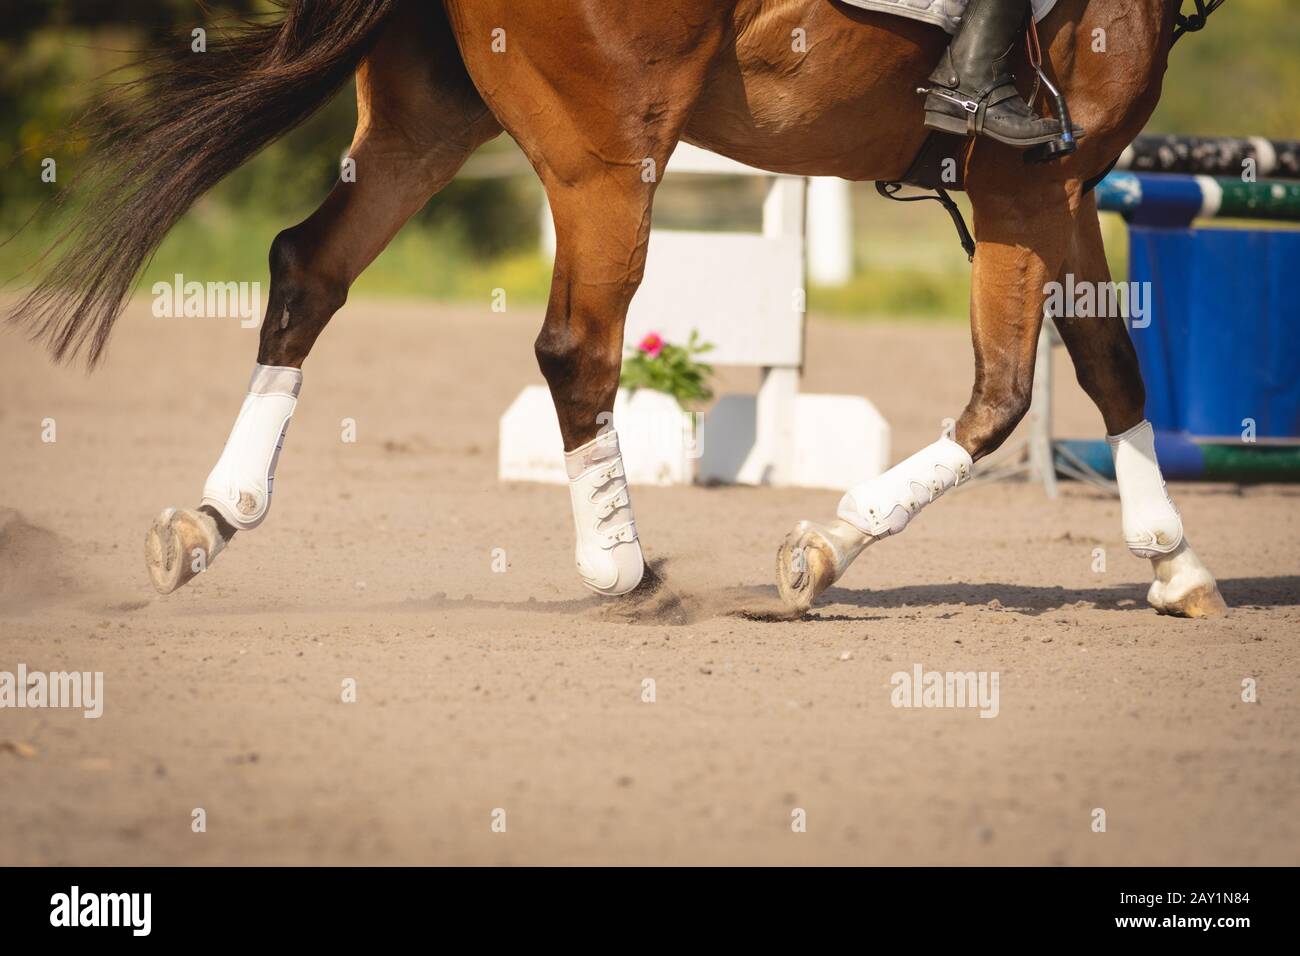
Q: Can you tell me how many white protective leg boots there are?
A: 4